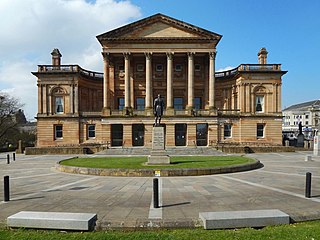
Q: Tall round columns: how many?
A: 6